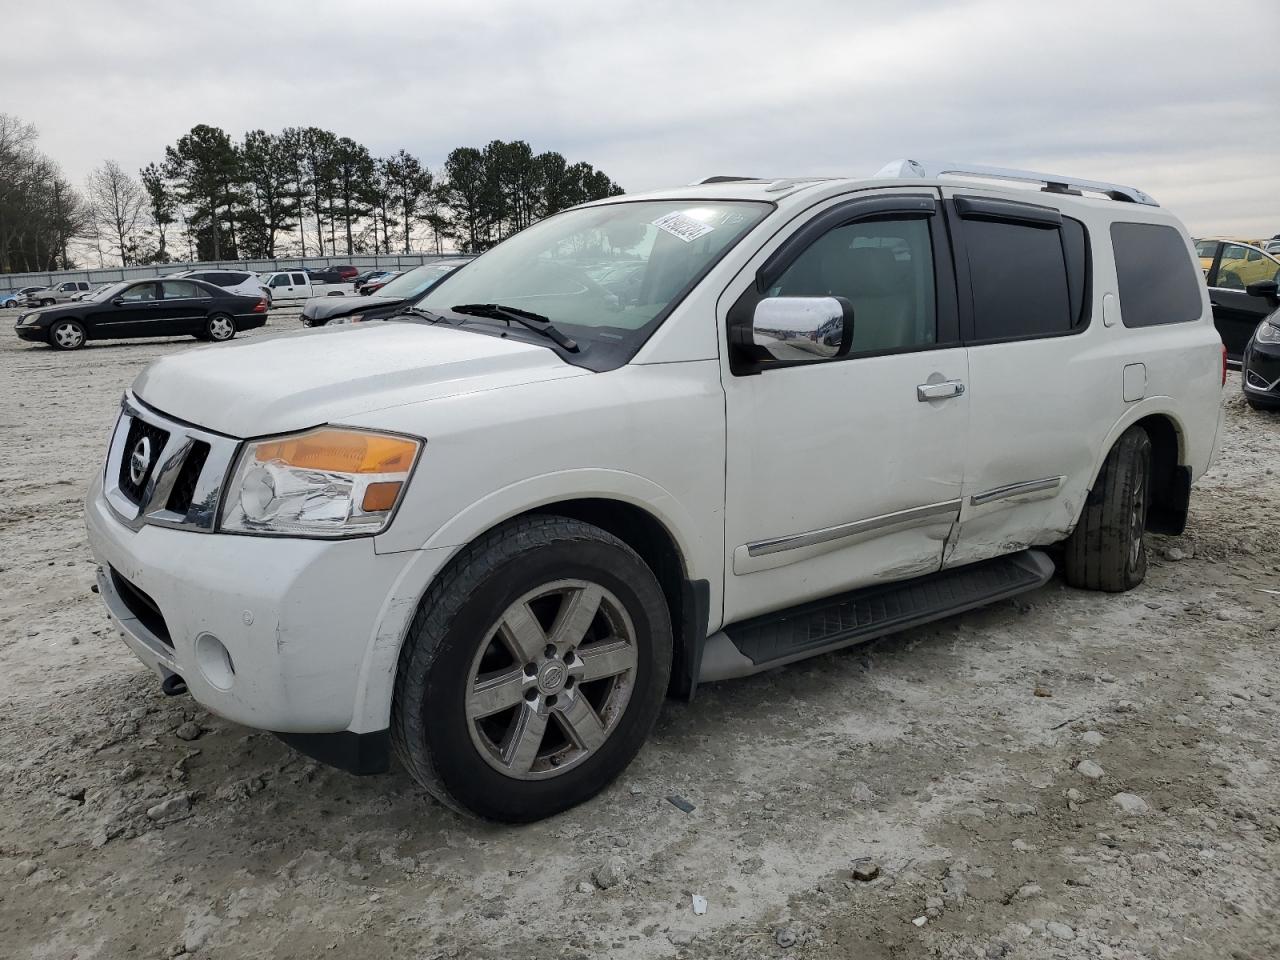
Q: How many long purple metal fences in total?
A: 0